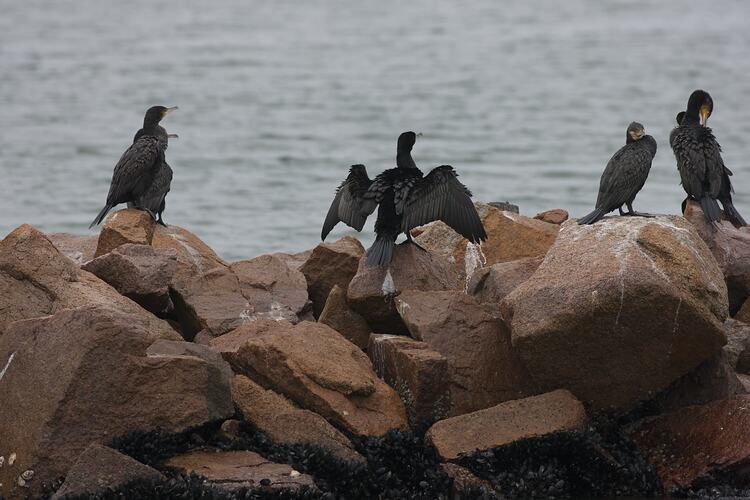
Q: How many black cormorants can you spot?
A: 6